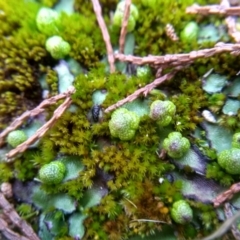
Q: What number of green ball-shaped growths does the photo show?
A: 13